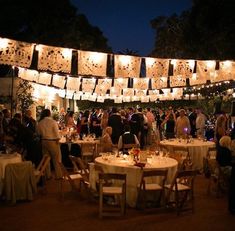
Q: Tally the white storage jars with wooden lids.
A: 0